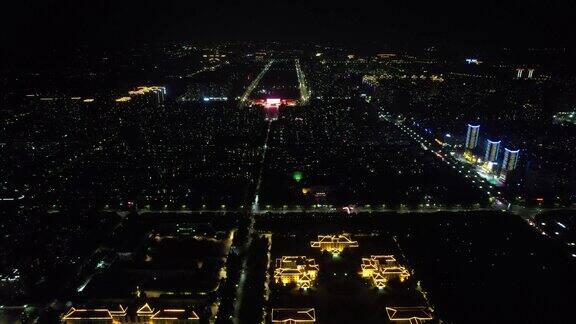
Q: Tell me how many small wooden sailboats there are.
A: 0